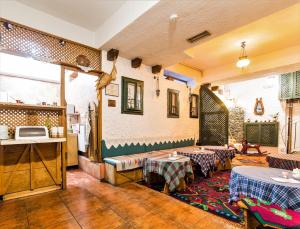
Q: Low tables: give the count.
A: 5